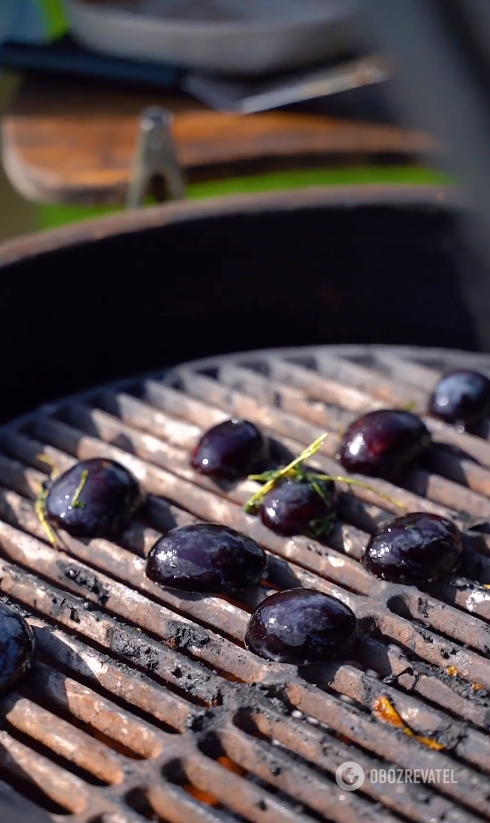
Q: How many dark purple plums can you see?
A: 9